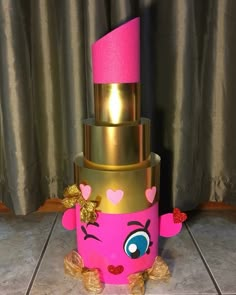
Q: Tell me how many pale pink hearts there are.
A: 3